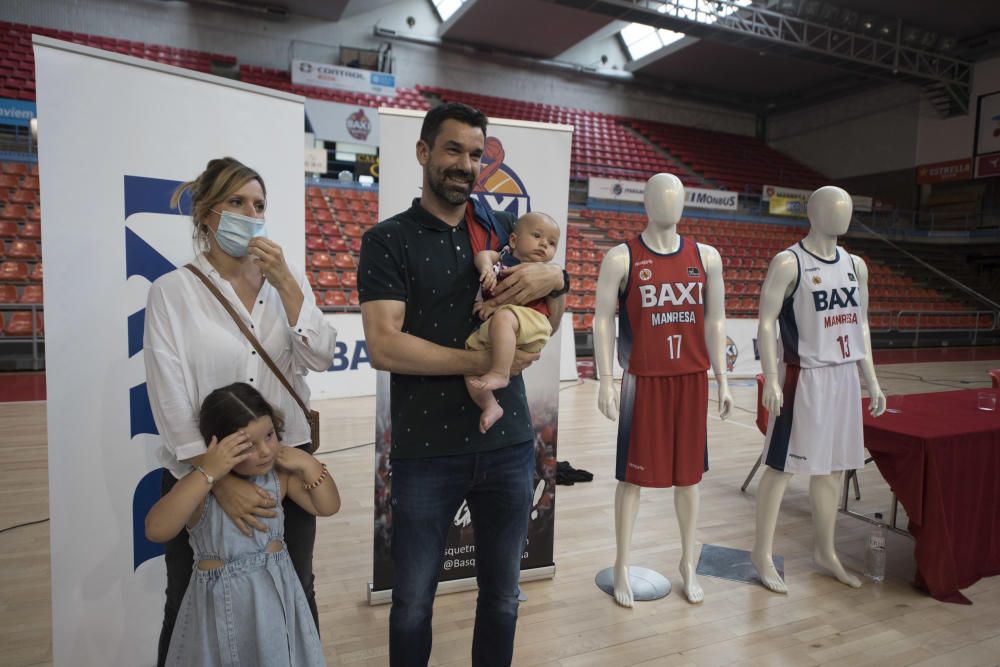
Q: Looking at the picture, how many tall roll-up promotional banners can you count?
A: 2